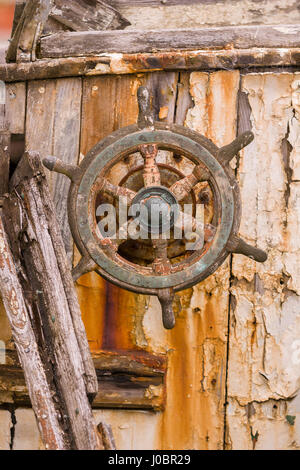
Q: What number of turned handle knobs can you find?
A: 6